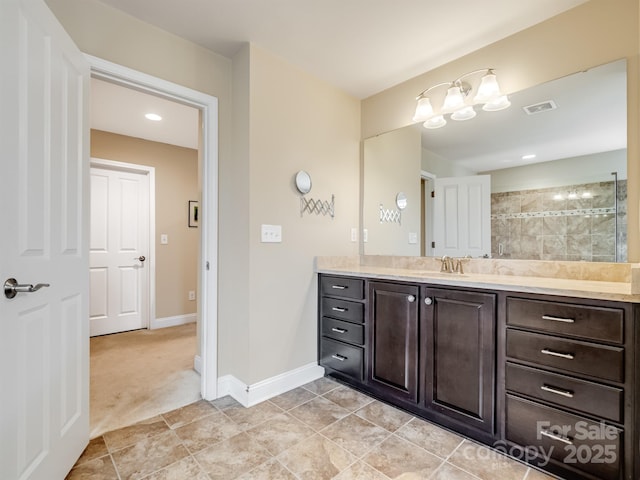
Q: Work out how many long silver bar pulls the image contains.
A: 8